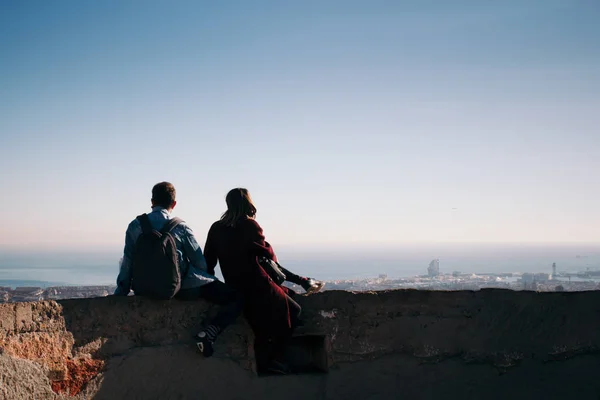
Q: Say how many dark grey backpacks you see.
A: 1